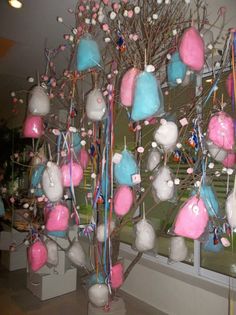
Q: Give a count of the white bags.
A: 14